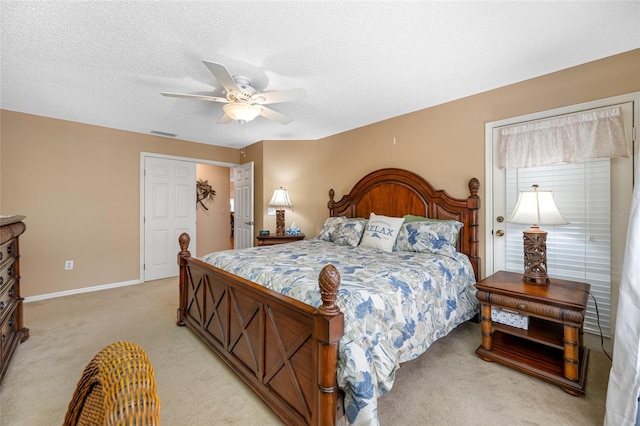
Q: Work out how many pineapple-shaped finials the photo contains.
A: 4